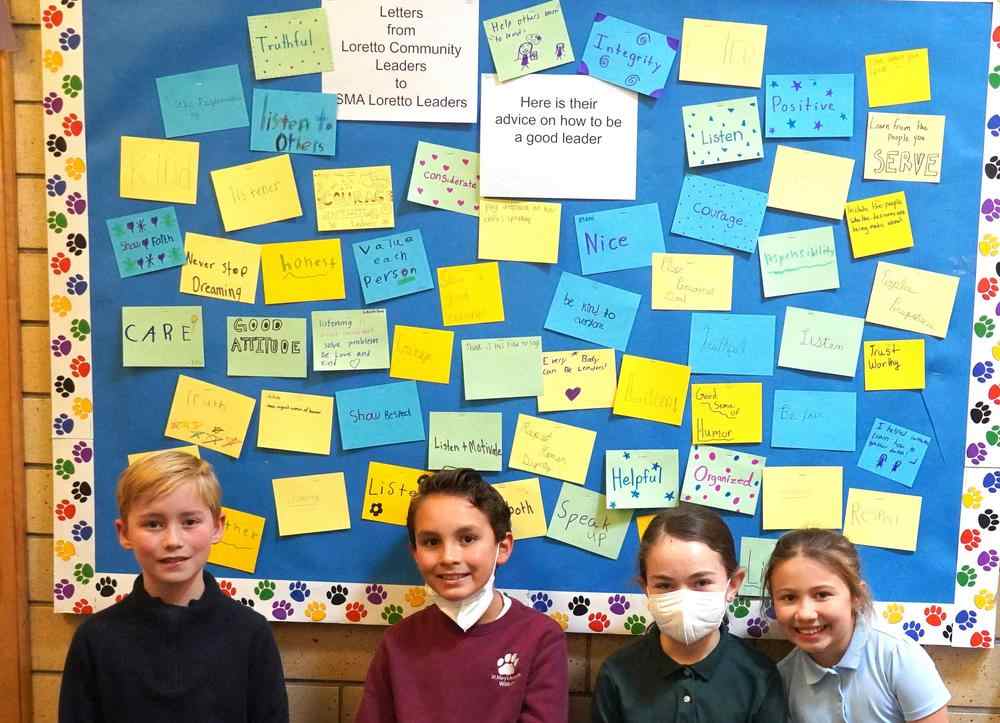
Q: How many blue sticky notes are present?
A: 13